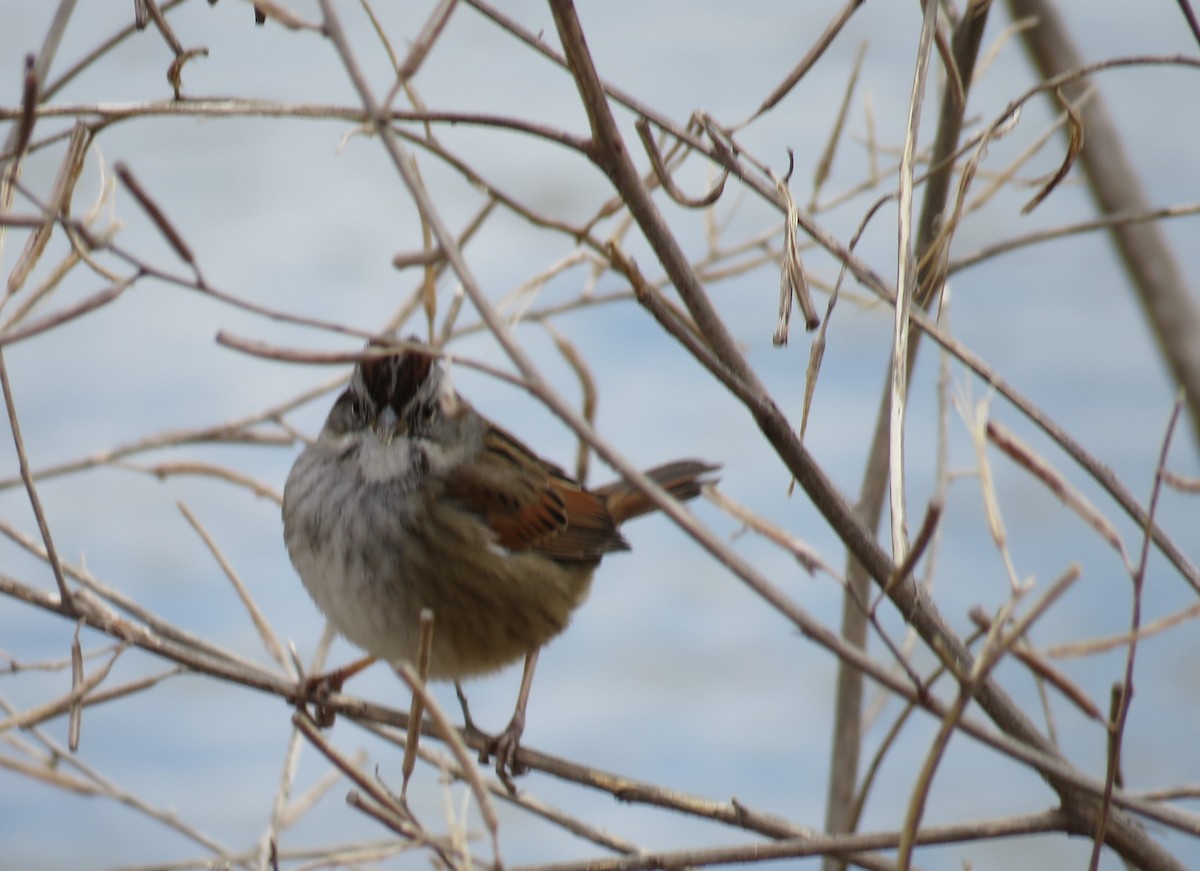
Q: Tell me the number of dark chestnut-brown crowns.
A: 1